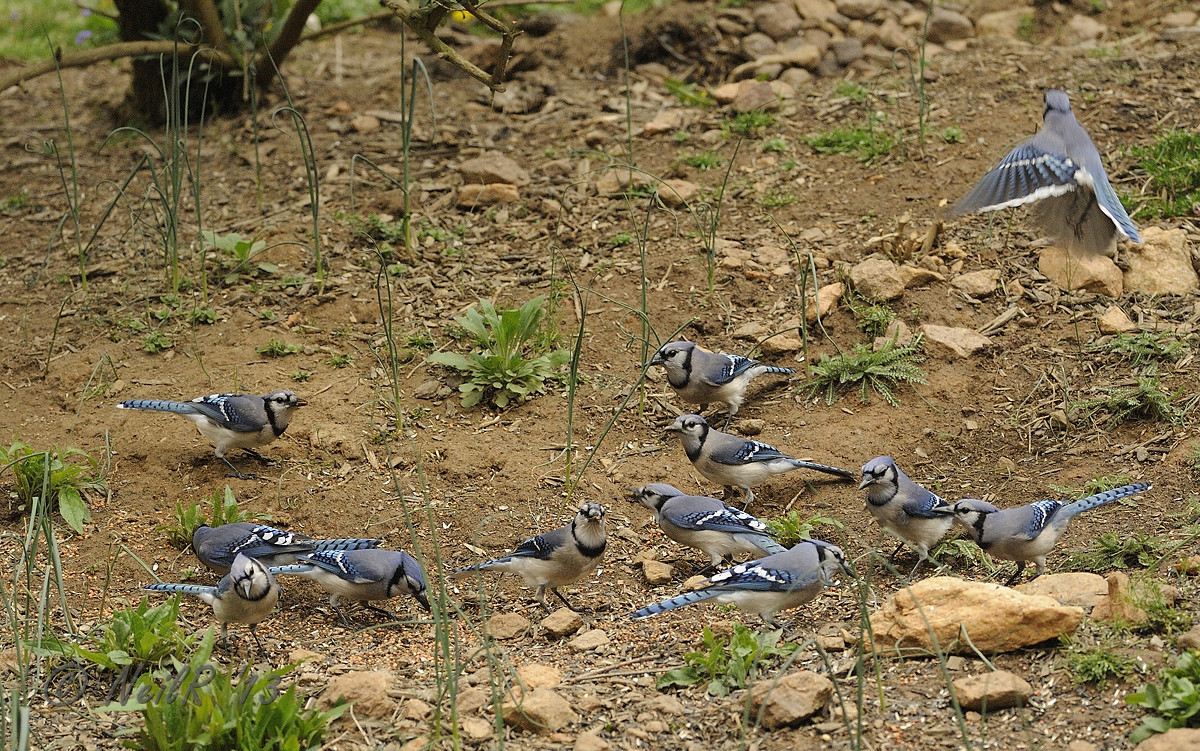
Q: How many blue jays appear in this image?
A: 12